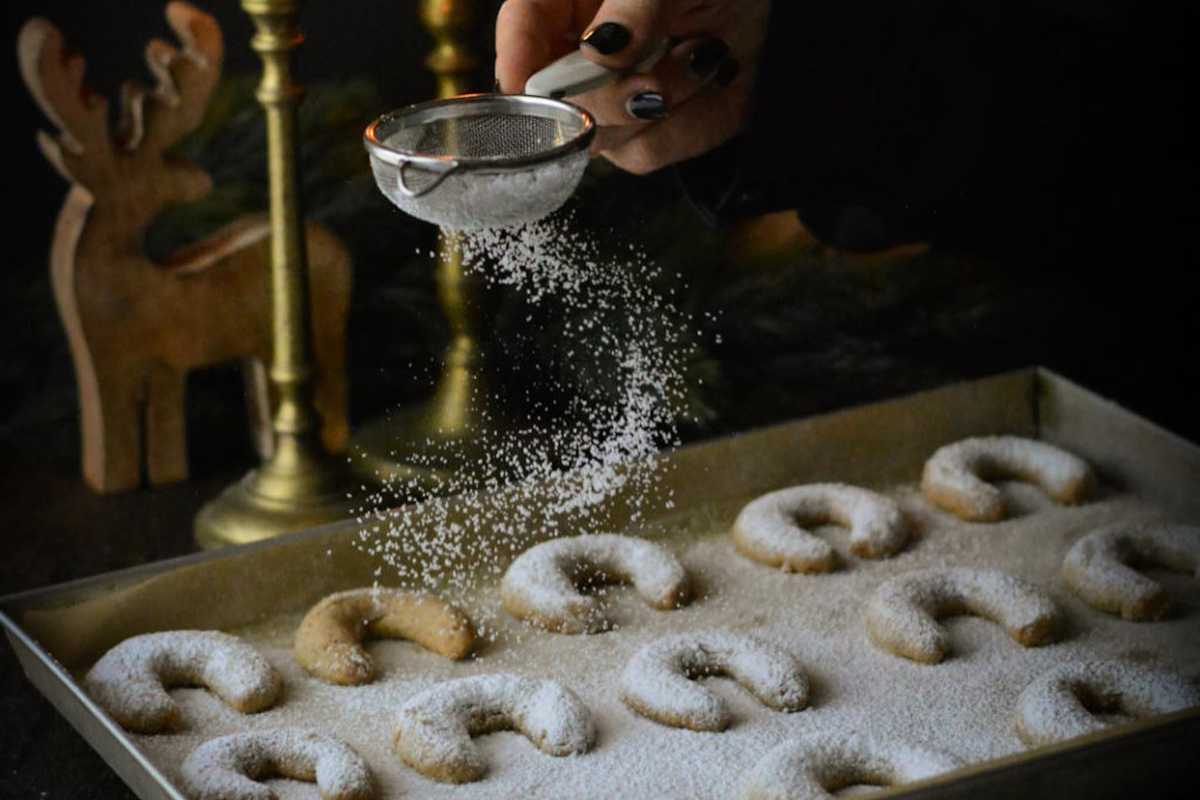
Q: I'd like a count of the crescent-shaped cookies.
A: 12